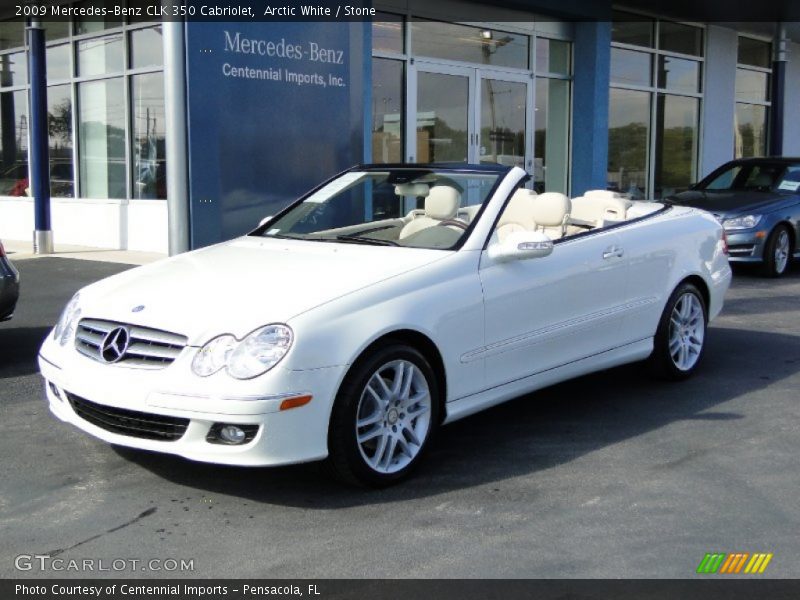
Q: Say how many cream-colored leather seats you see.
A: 4